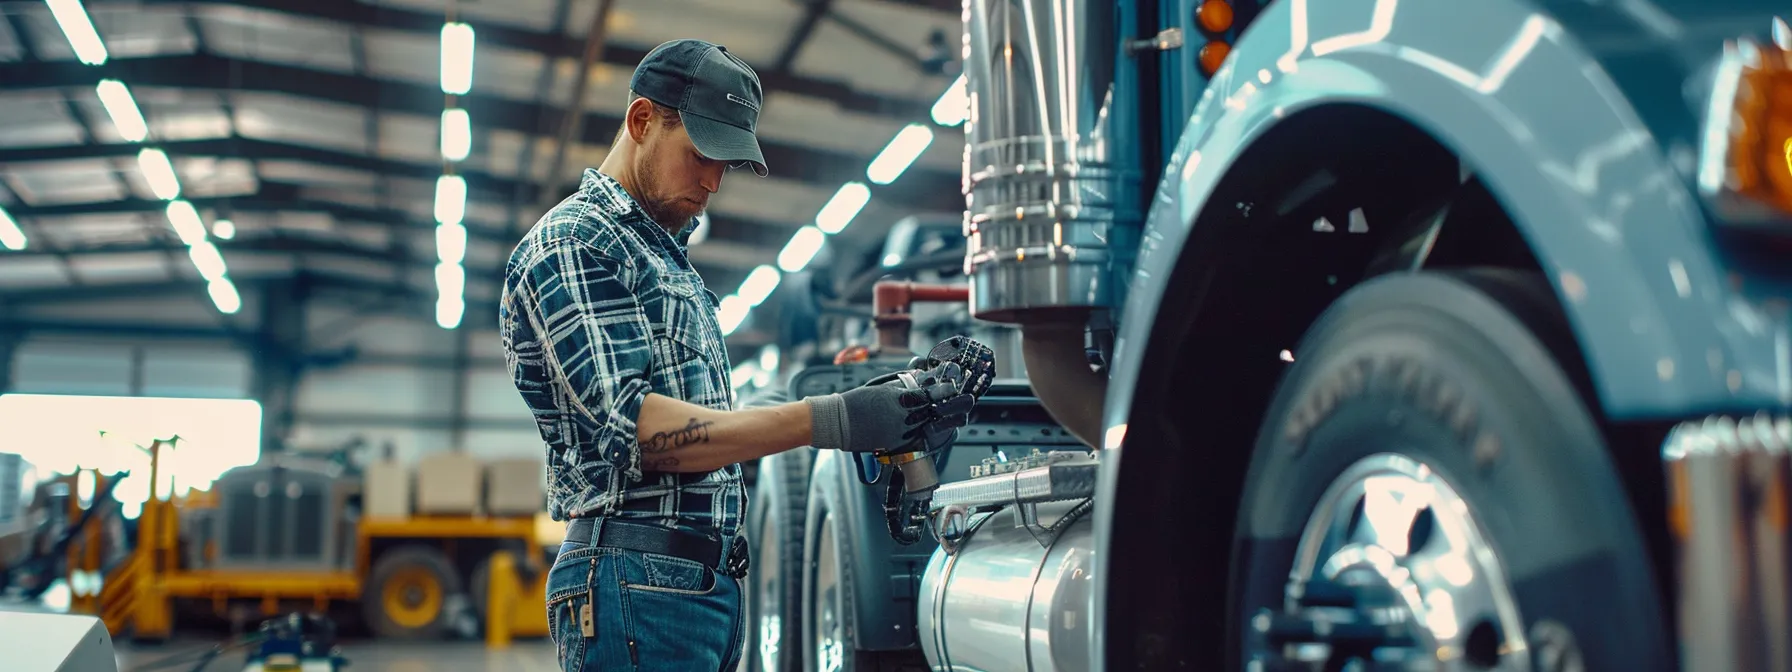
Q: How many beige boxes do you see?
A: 3